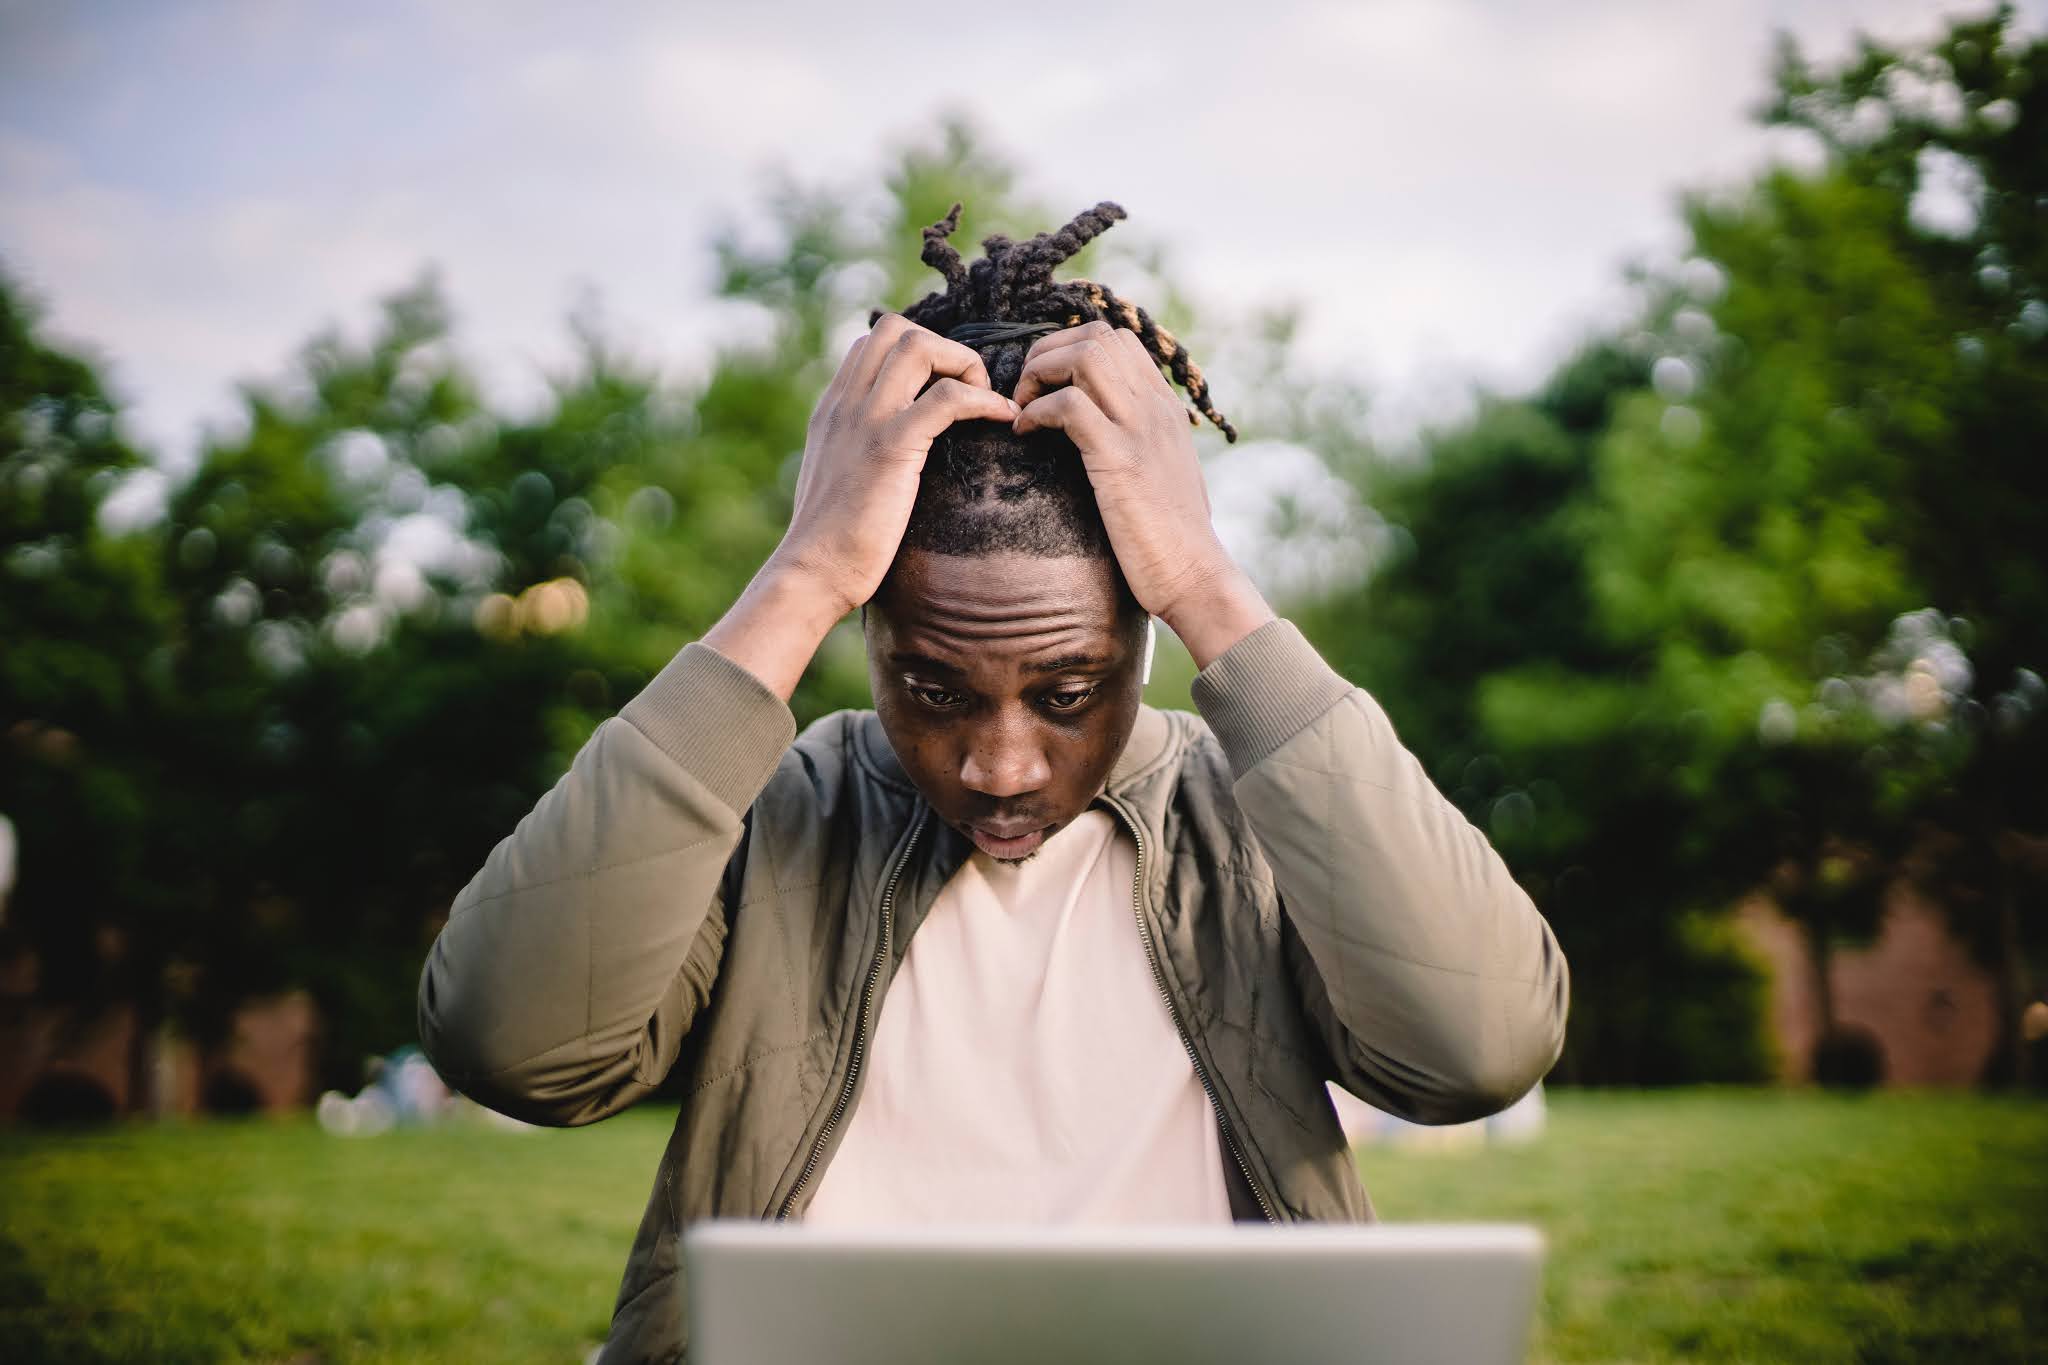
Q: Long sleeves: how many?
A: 2